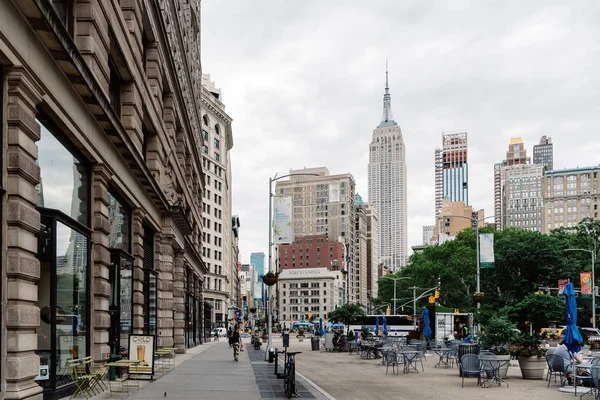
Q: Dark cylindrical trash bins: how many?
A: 2